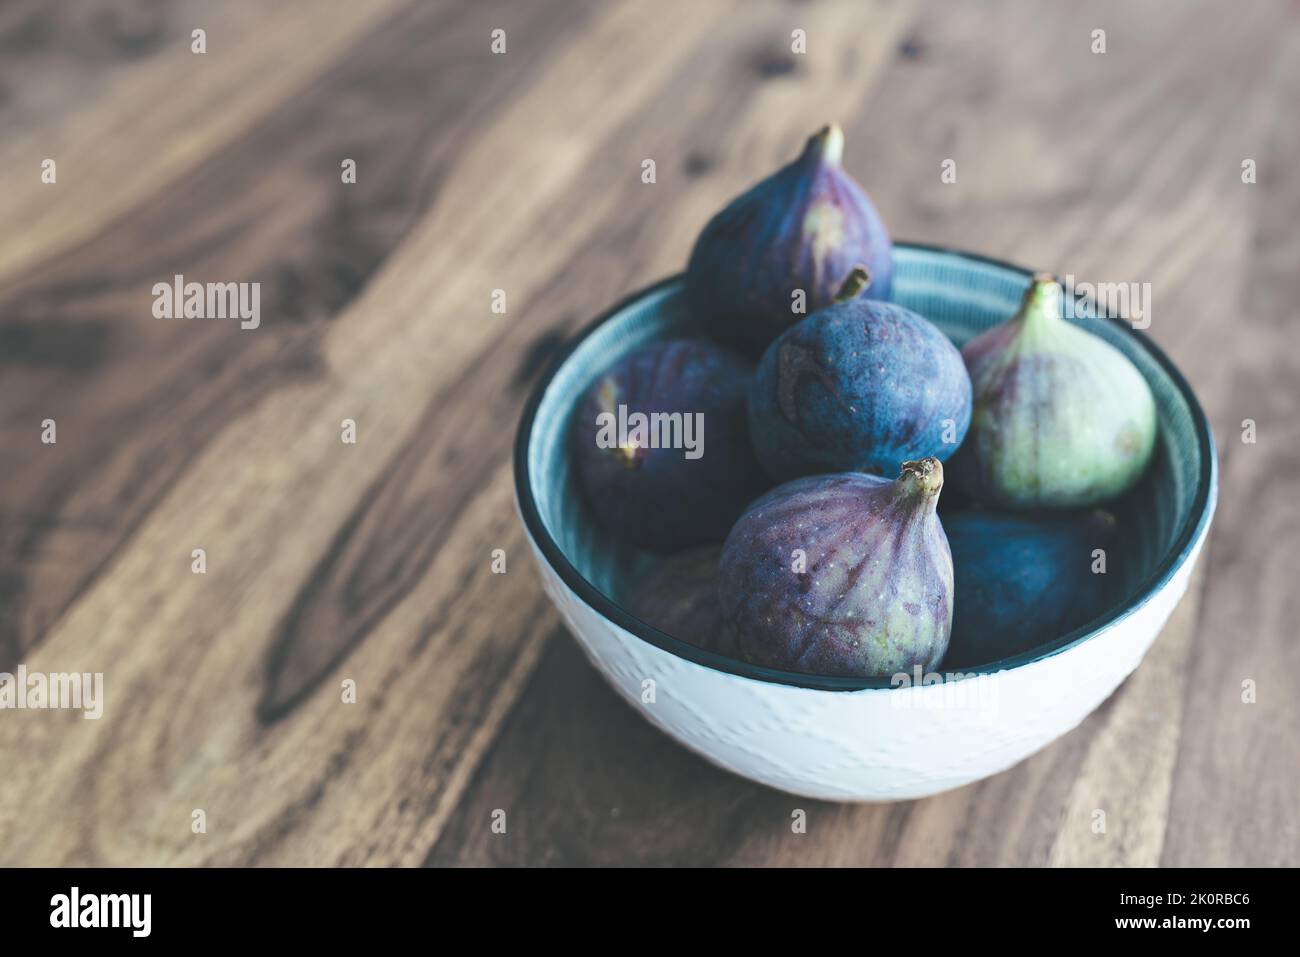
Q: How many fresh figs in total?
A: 7